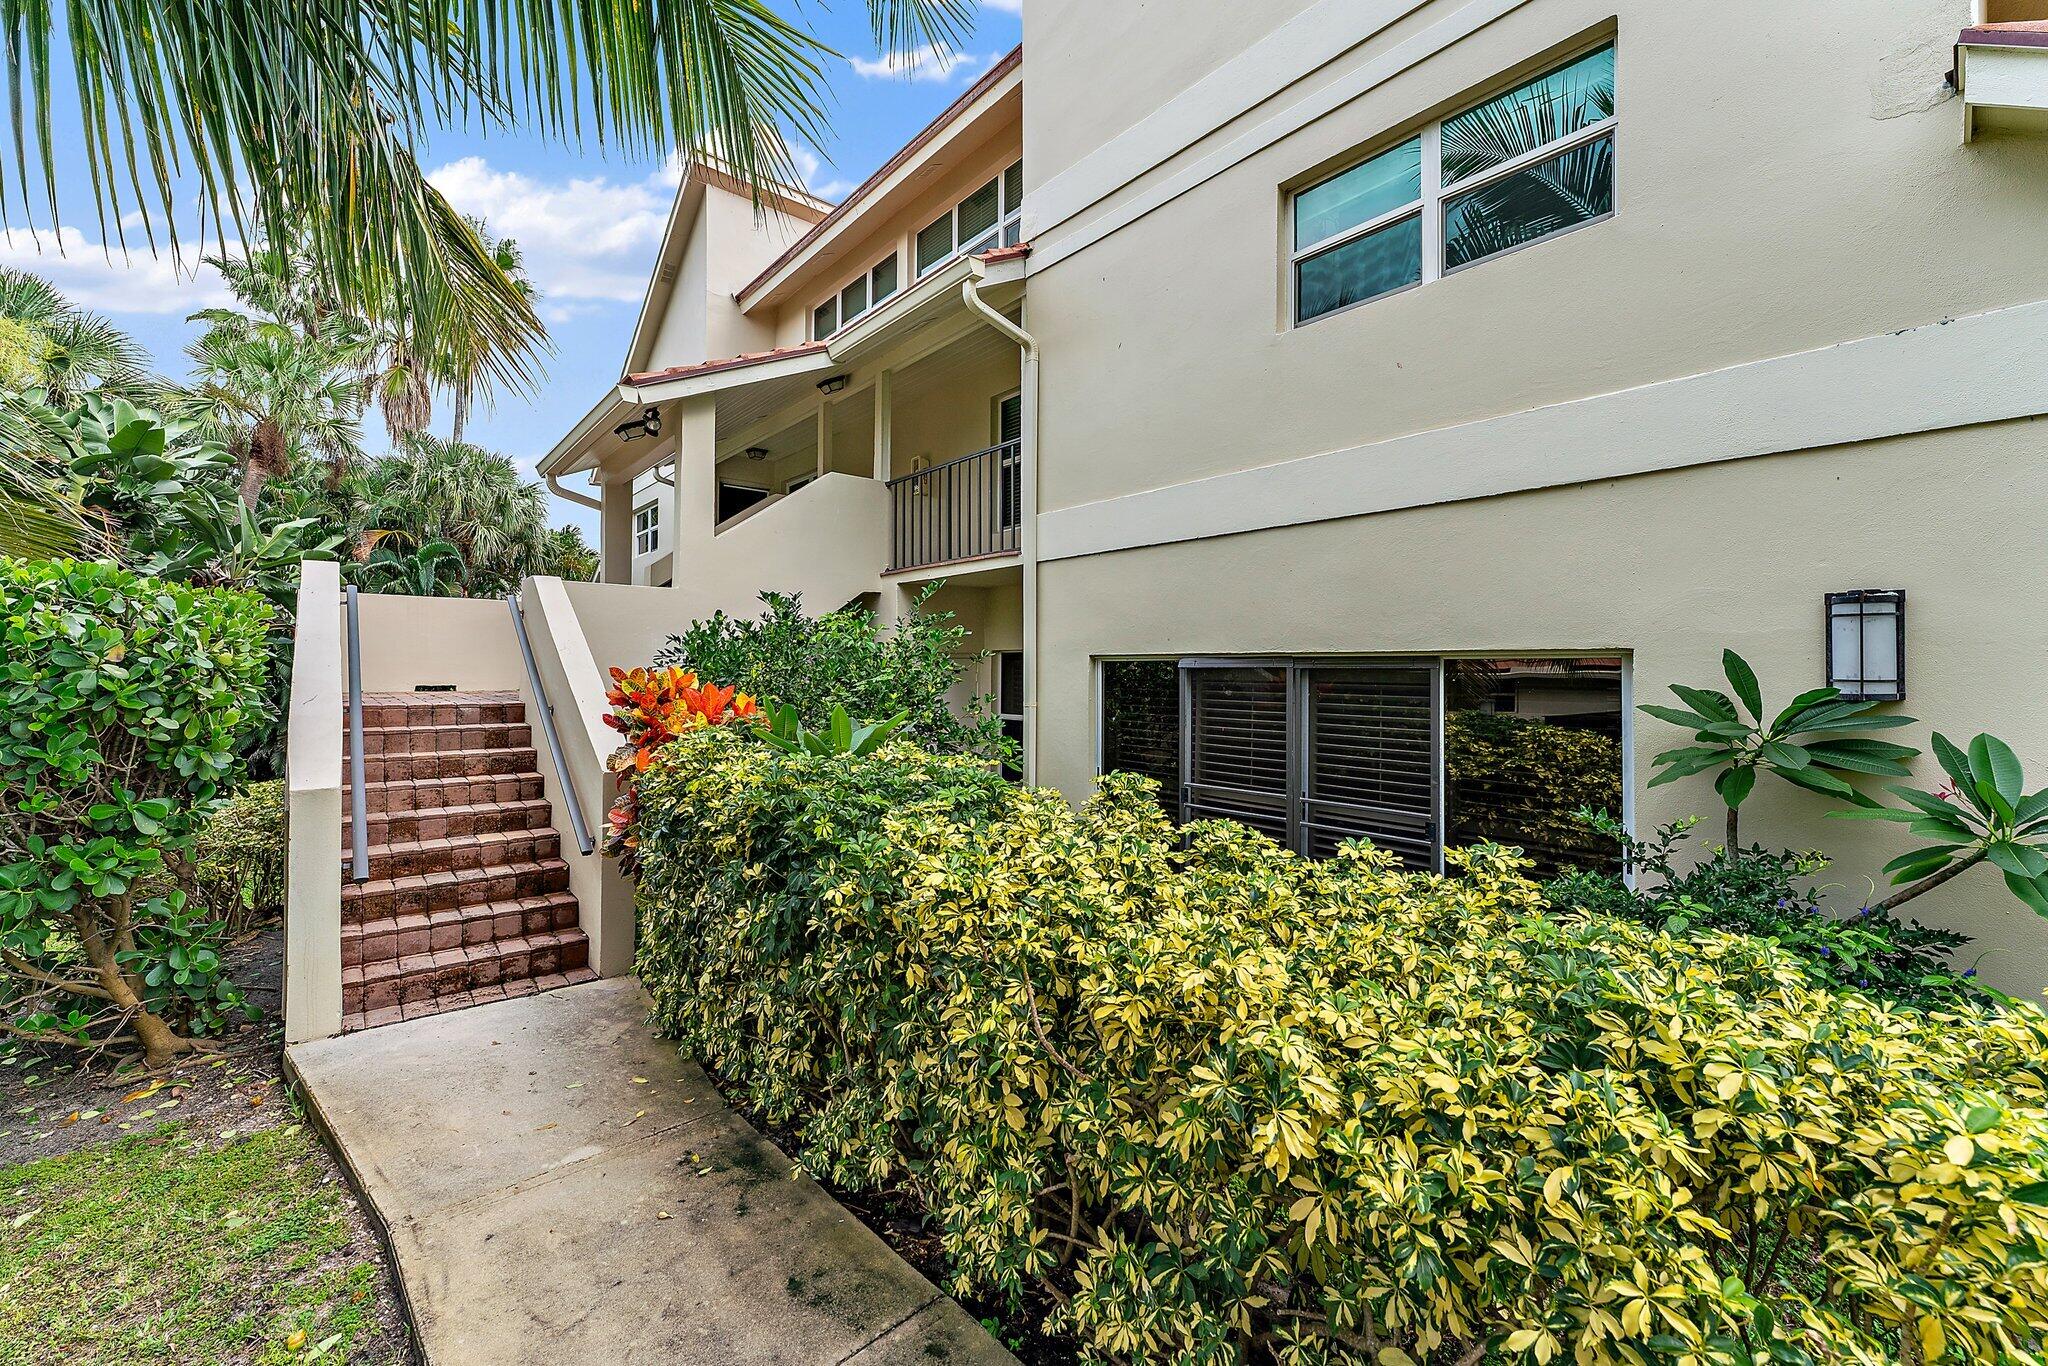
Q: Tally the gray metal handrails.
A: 2